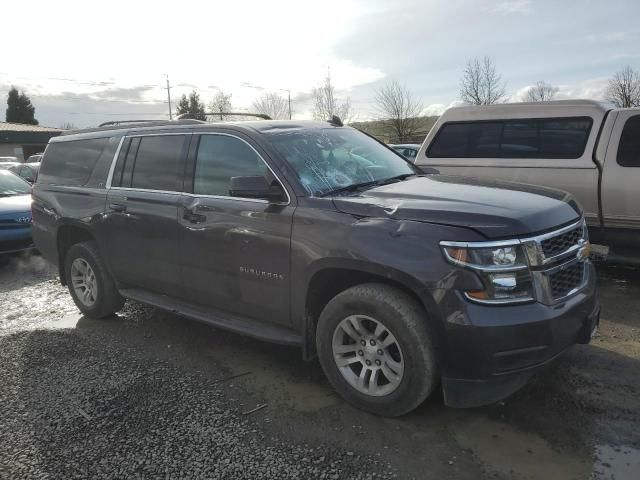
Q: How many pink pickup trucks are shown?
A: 0